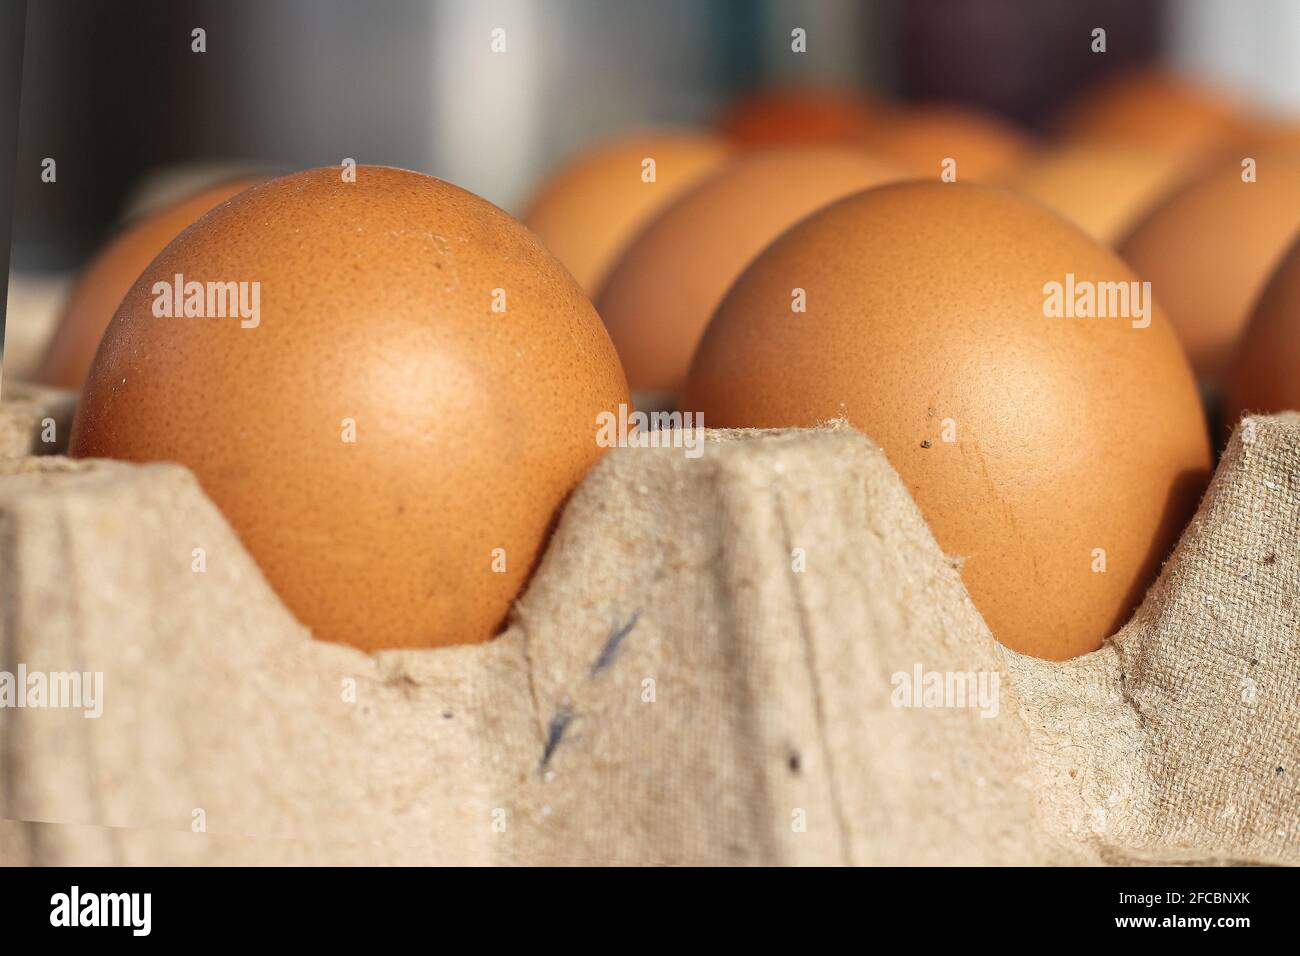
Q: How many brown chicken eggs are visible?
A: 11